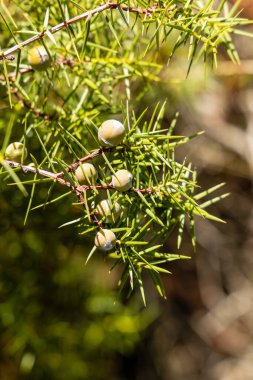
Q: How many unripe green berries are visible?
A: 7